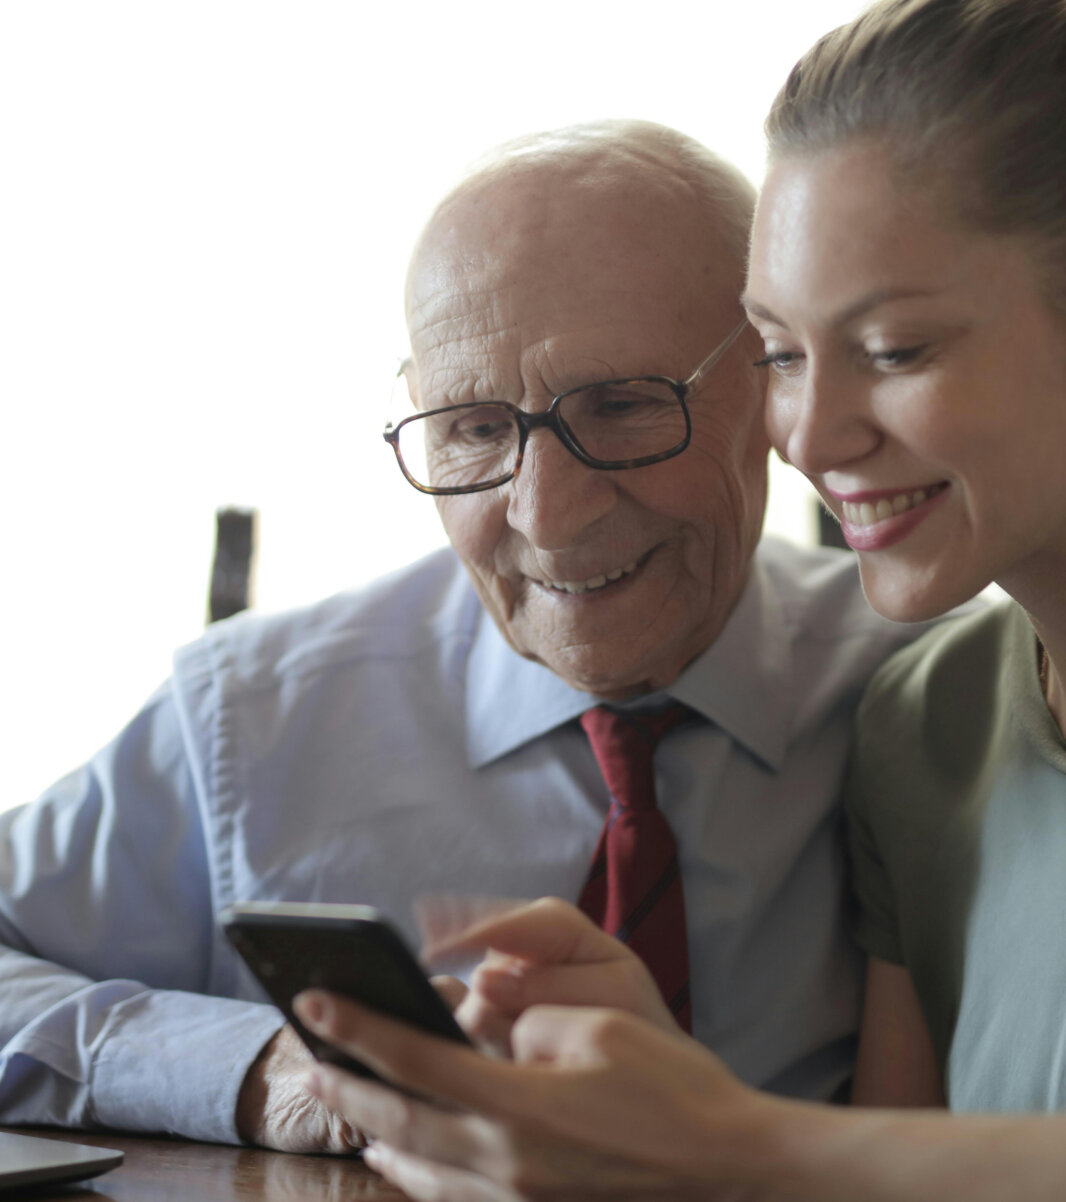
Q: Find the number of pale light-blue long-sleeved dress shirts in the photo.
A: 1